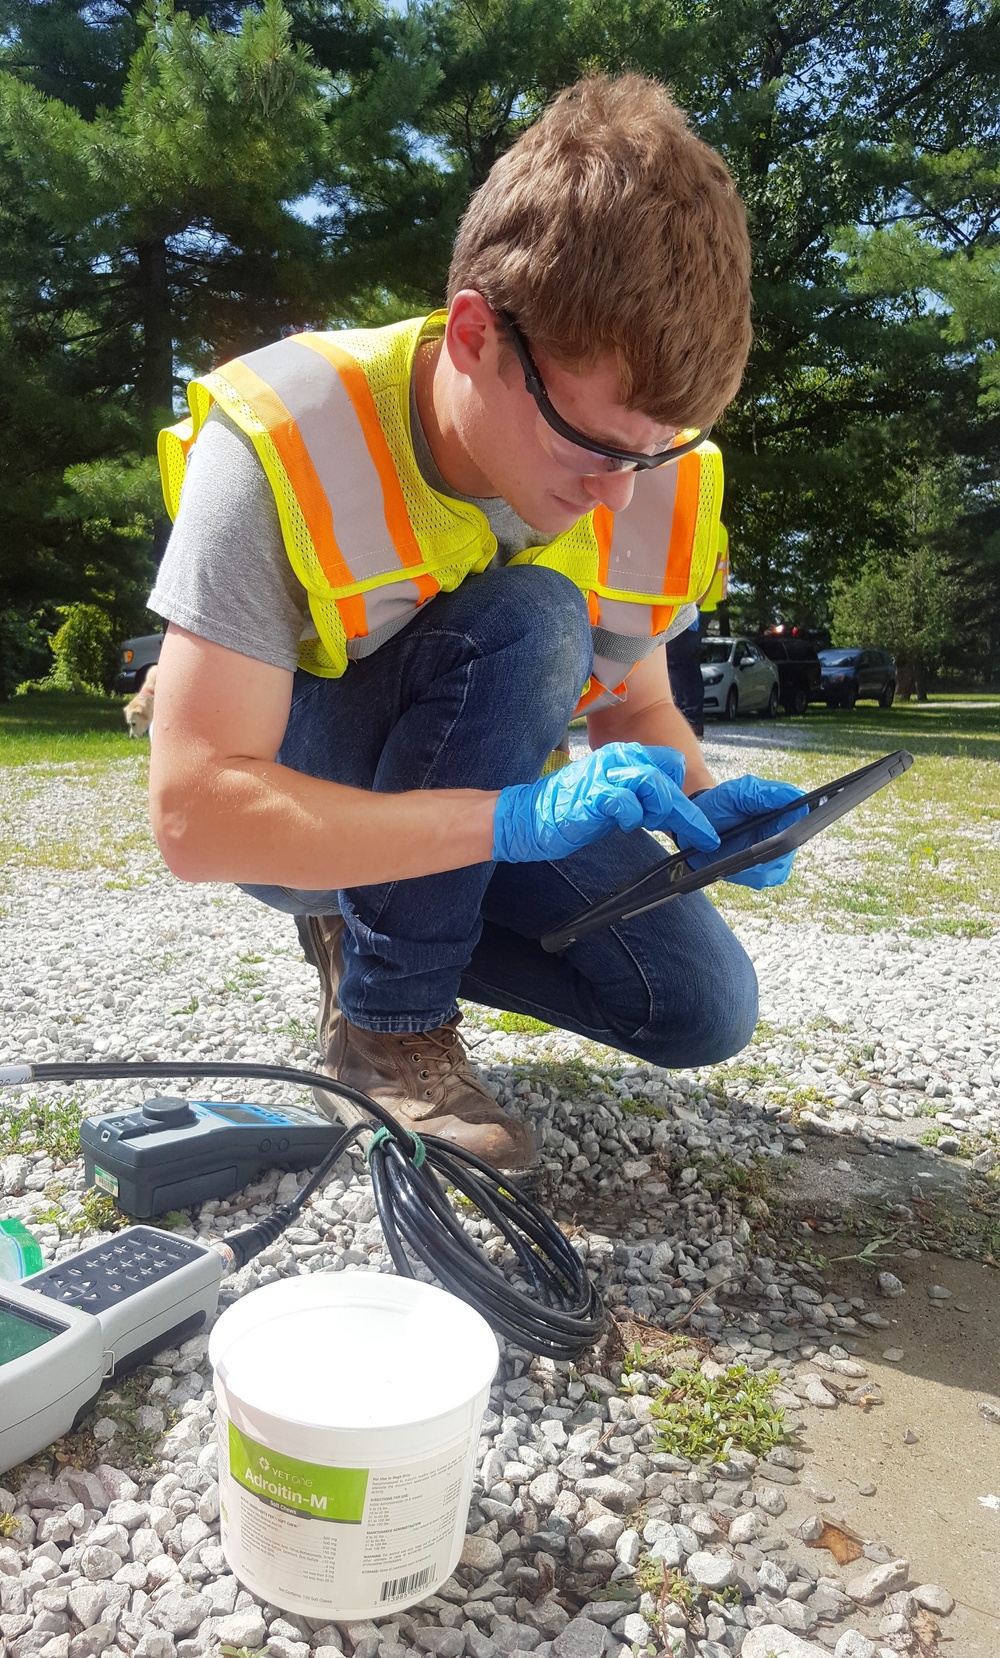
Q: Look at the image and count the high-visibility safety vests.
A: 2